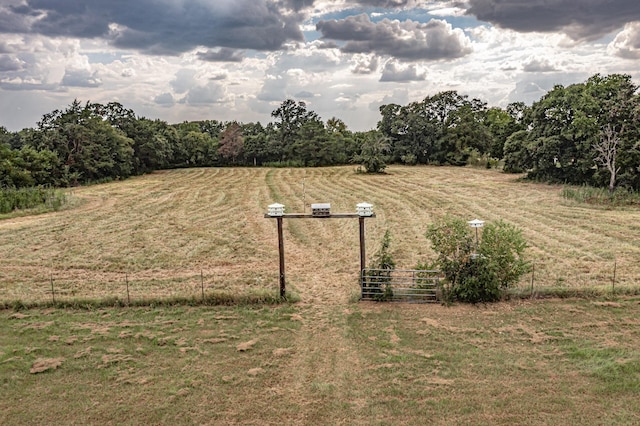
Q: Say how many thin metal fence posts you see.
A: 5